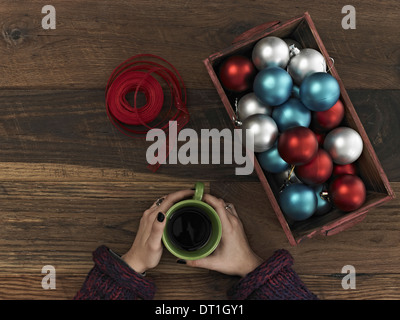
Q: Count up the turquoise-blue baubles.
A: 6